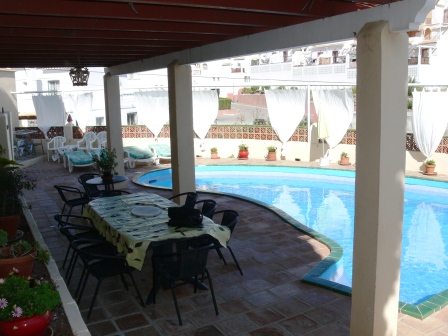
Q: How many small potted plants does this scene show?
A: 5